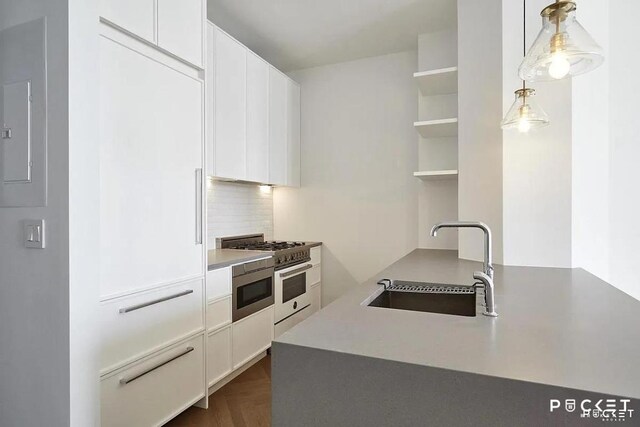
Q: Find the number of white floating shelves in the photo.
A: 3